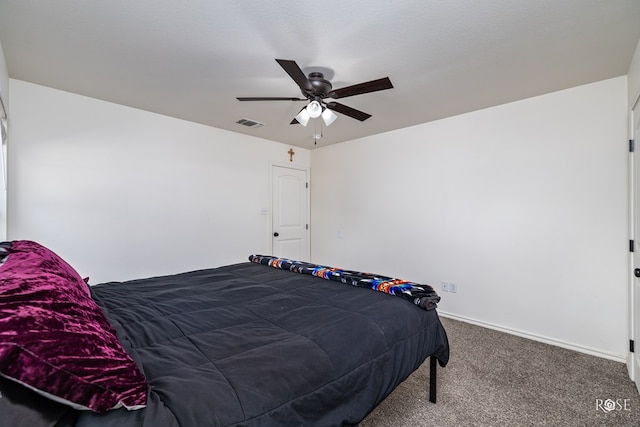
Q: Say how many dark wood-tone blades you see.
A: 5